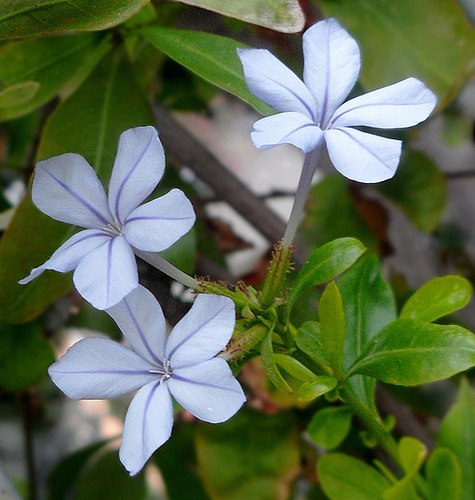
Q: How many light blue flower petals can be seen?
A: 15